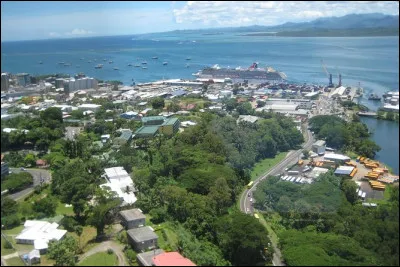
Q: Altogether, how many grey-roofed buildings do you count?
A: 3